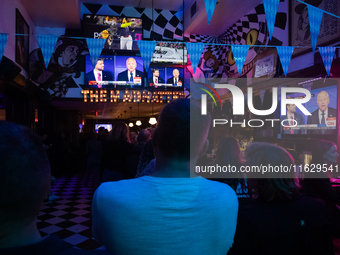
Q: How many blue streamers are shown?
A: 11